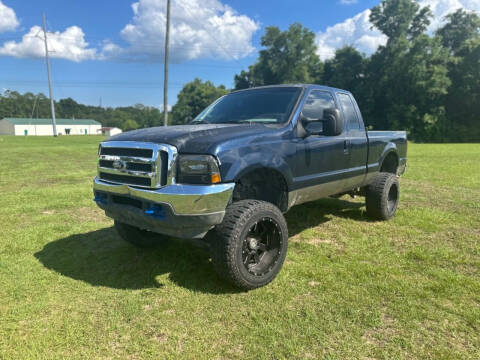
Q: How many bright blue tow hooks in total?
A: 2